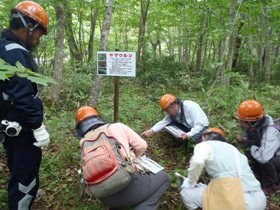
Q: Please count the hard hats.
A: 5